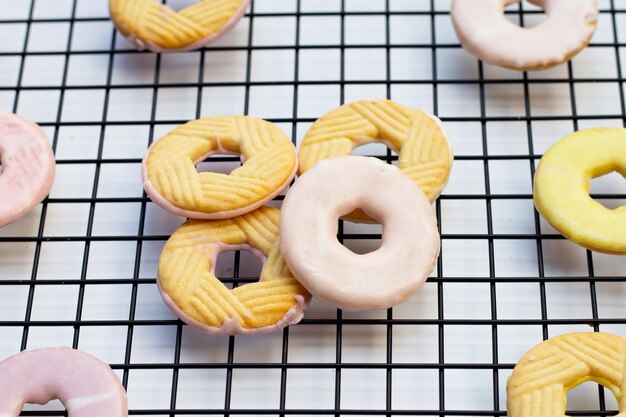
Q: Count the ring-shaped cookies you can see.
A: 10